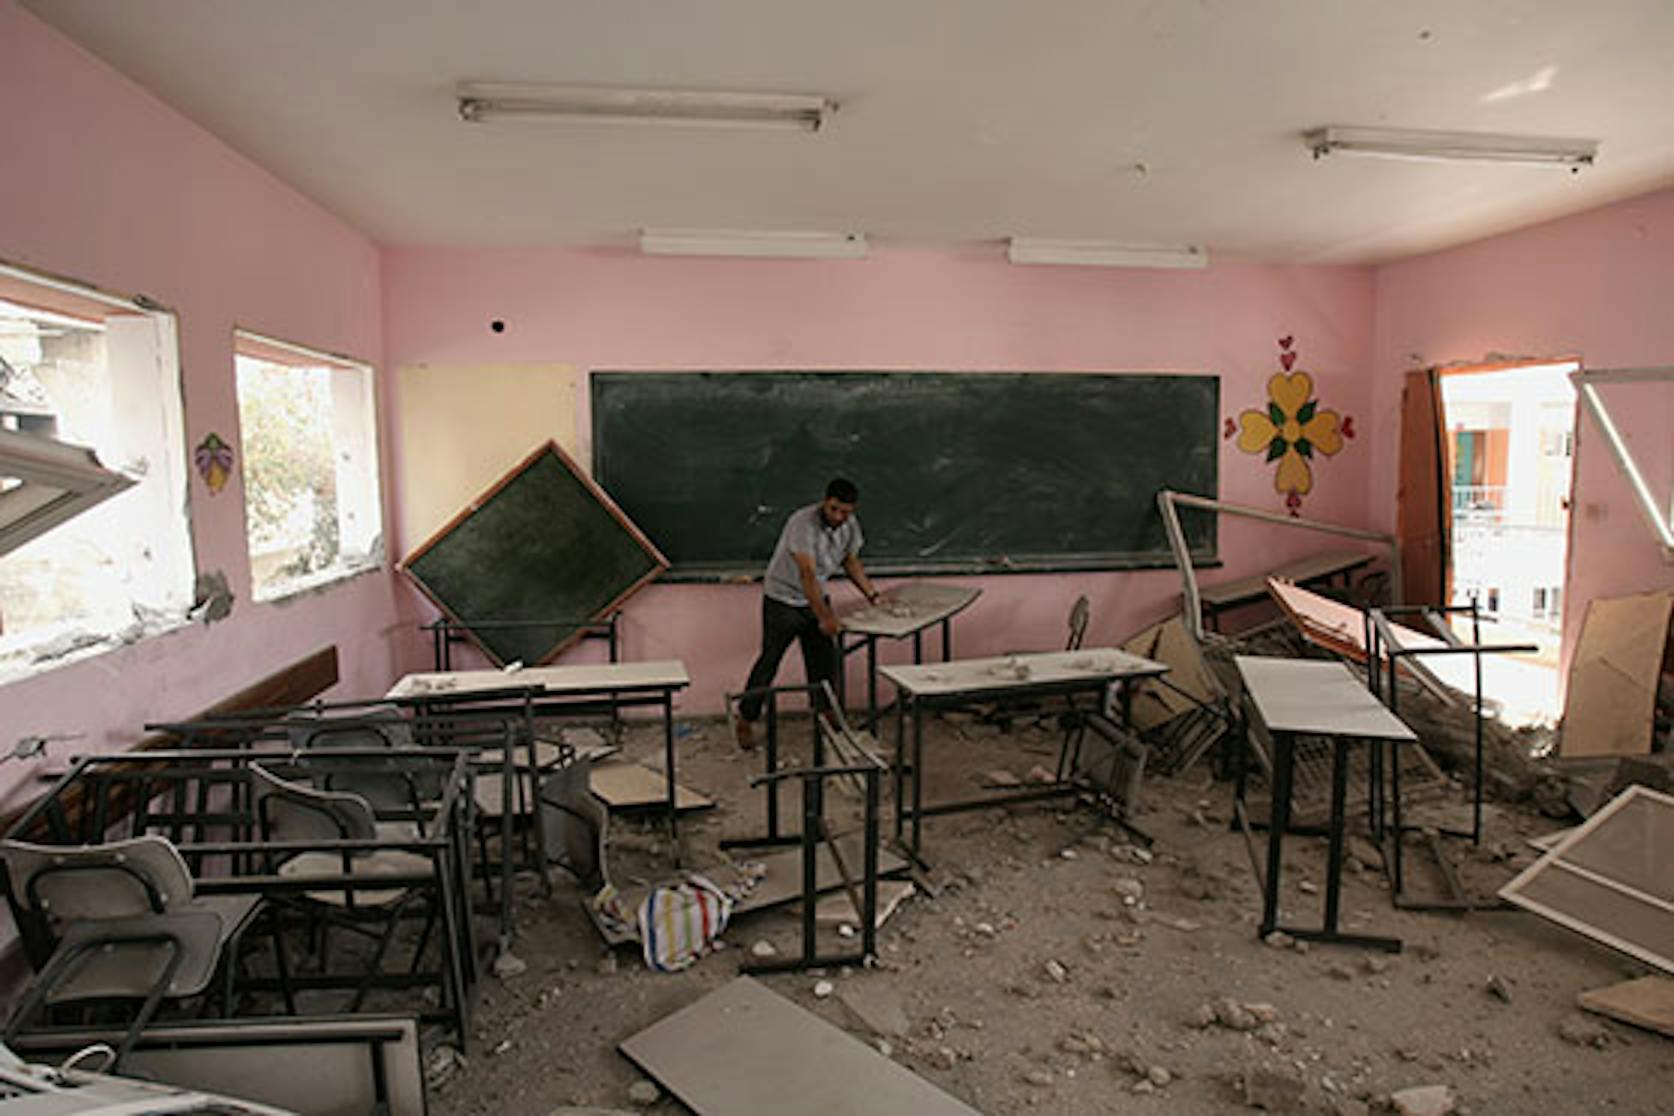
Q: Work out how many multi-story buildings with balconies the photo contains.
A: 1